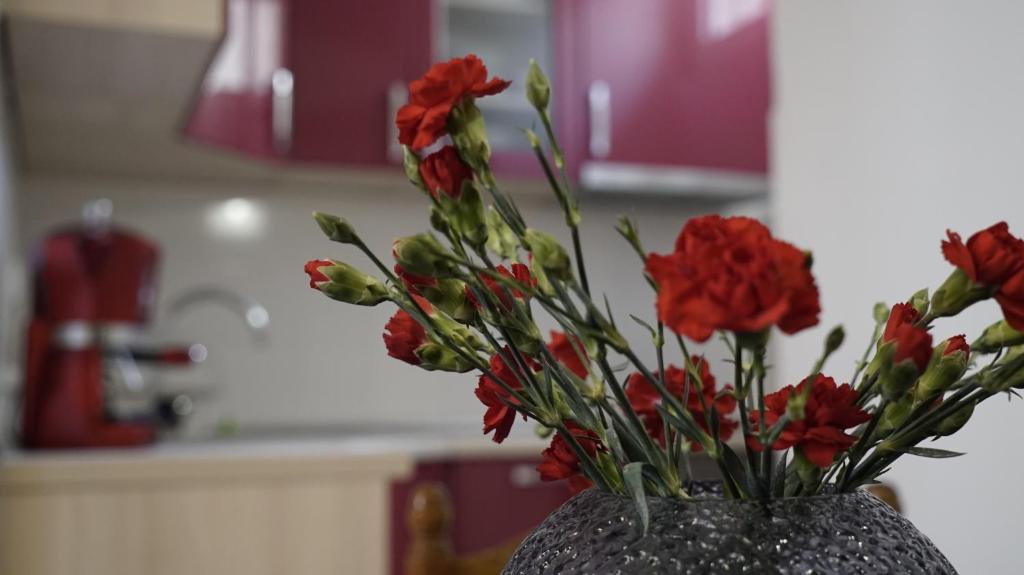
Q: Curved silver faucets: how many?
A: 1